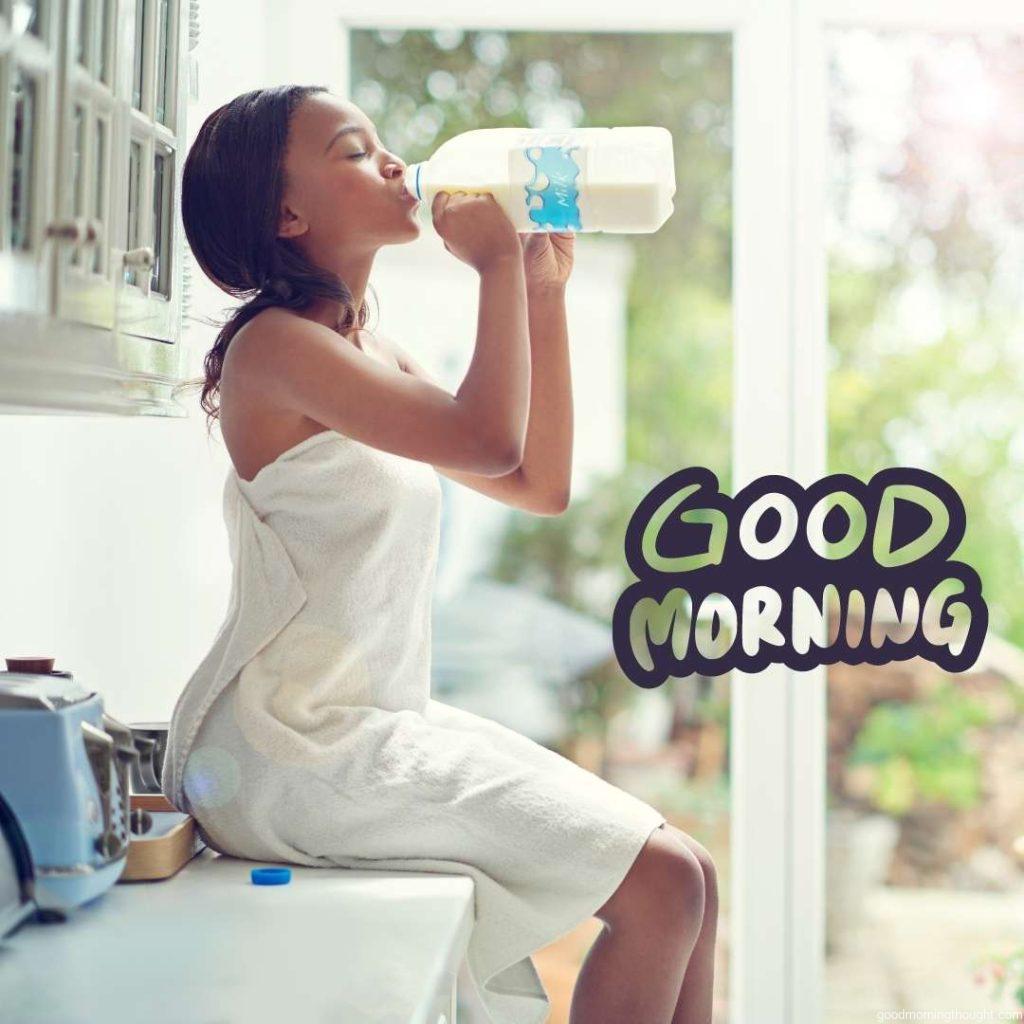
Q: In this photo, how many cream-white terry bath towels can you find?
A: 1